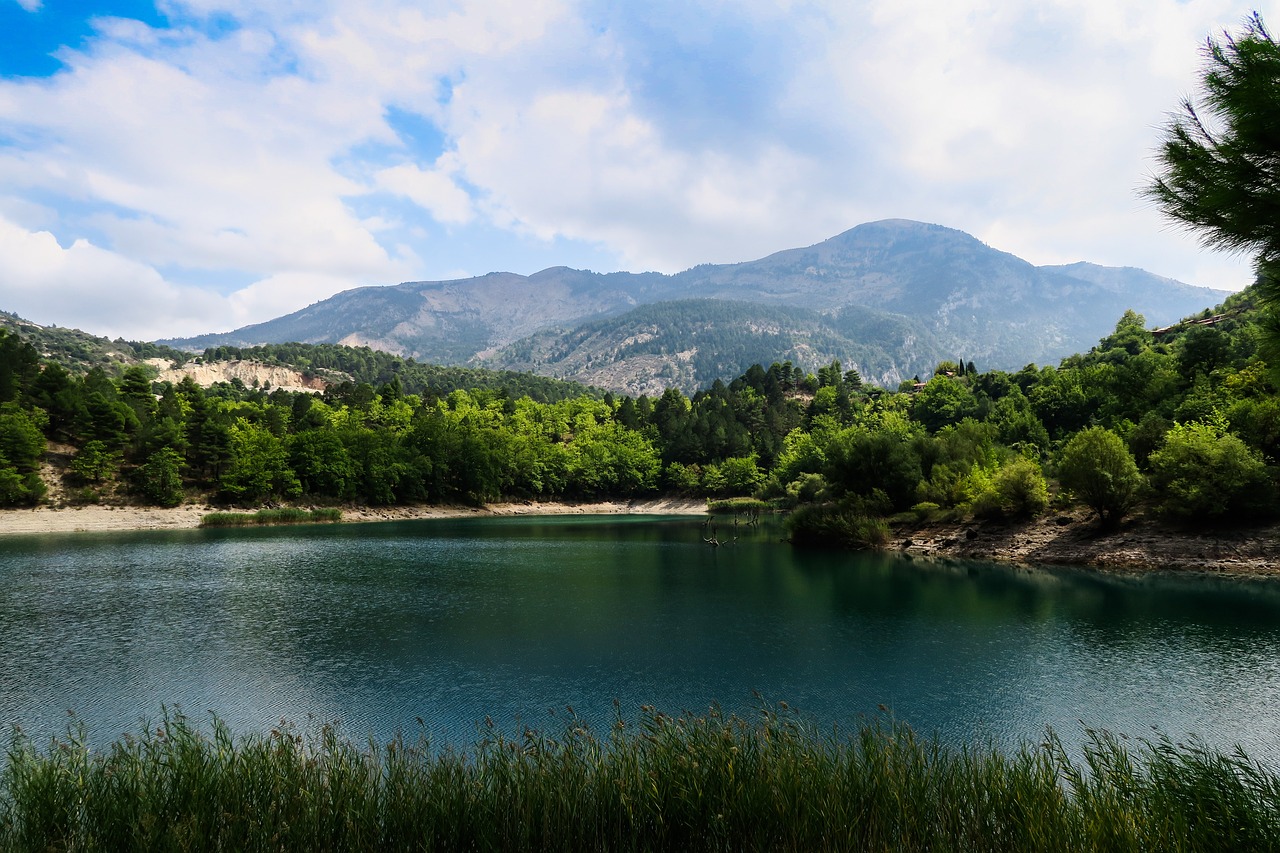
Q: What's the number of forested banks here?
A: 2